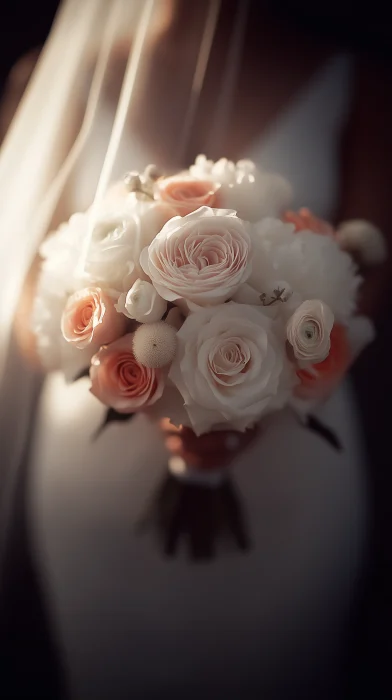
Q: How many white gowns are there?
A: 1